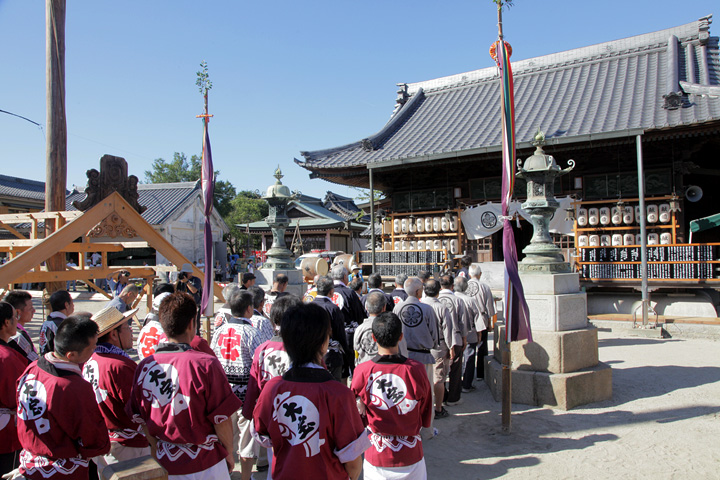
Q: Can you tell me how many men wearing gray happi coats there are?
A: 6